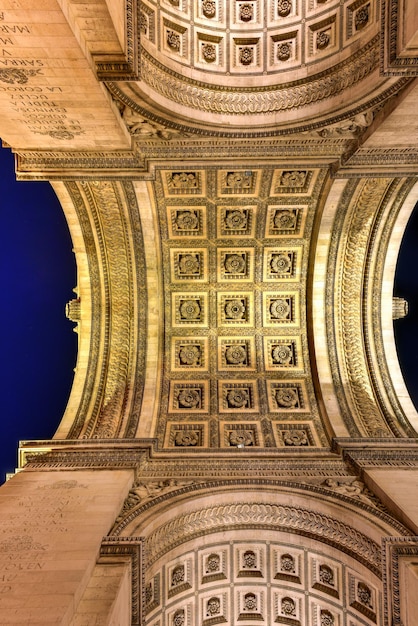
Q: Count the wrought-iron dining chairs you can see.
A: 0